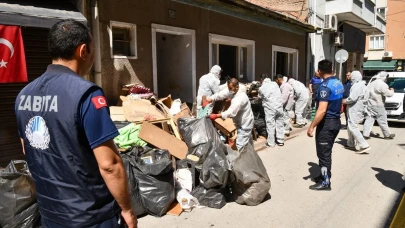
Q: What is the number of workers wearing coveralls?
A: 7